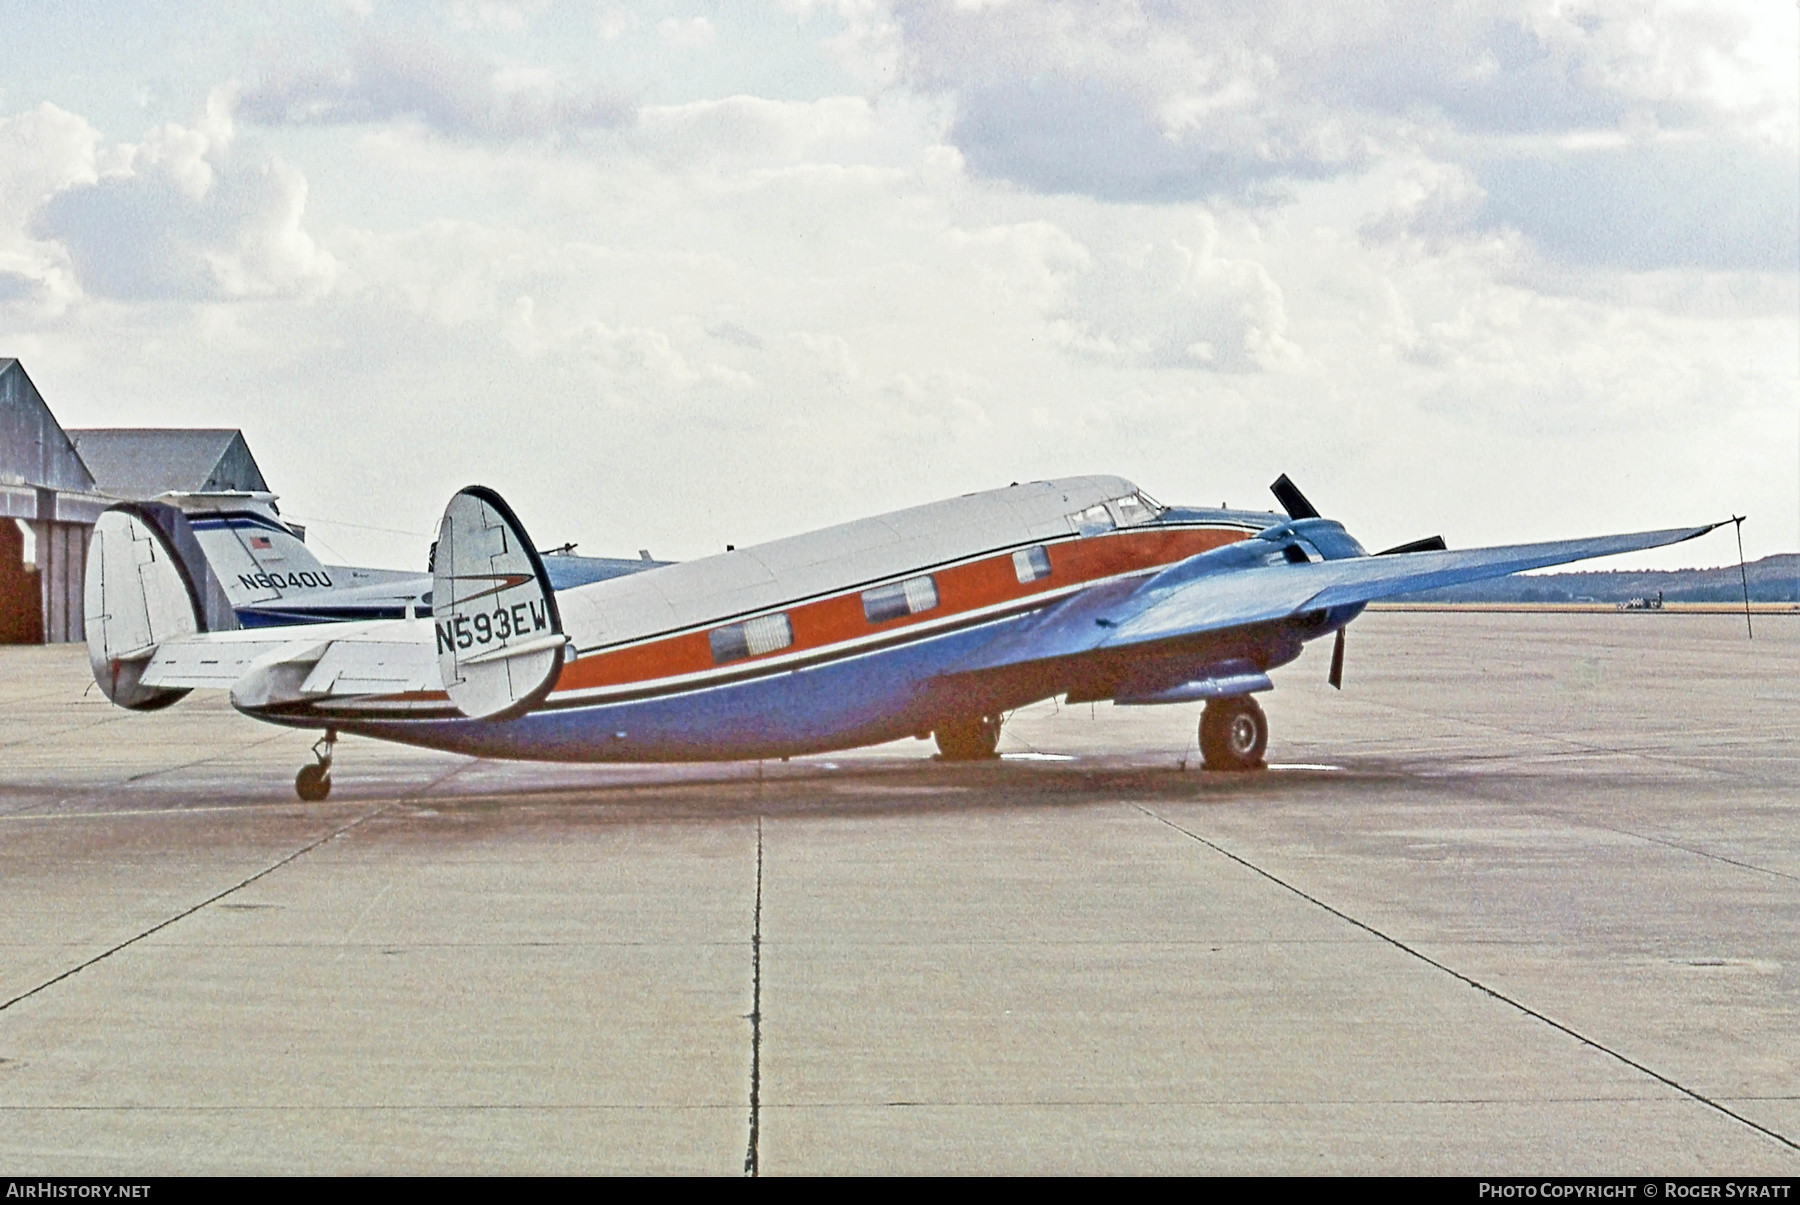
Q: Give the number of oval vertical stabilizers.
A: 2